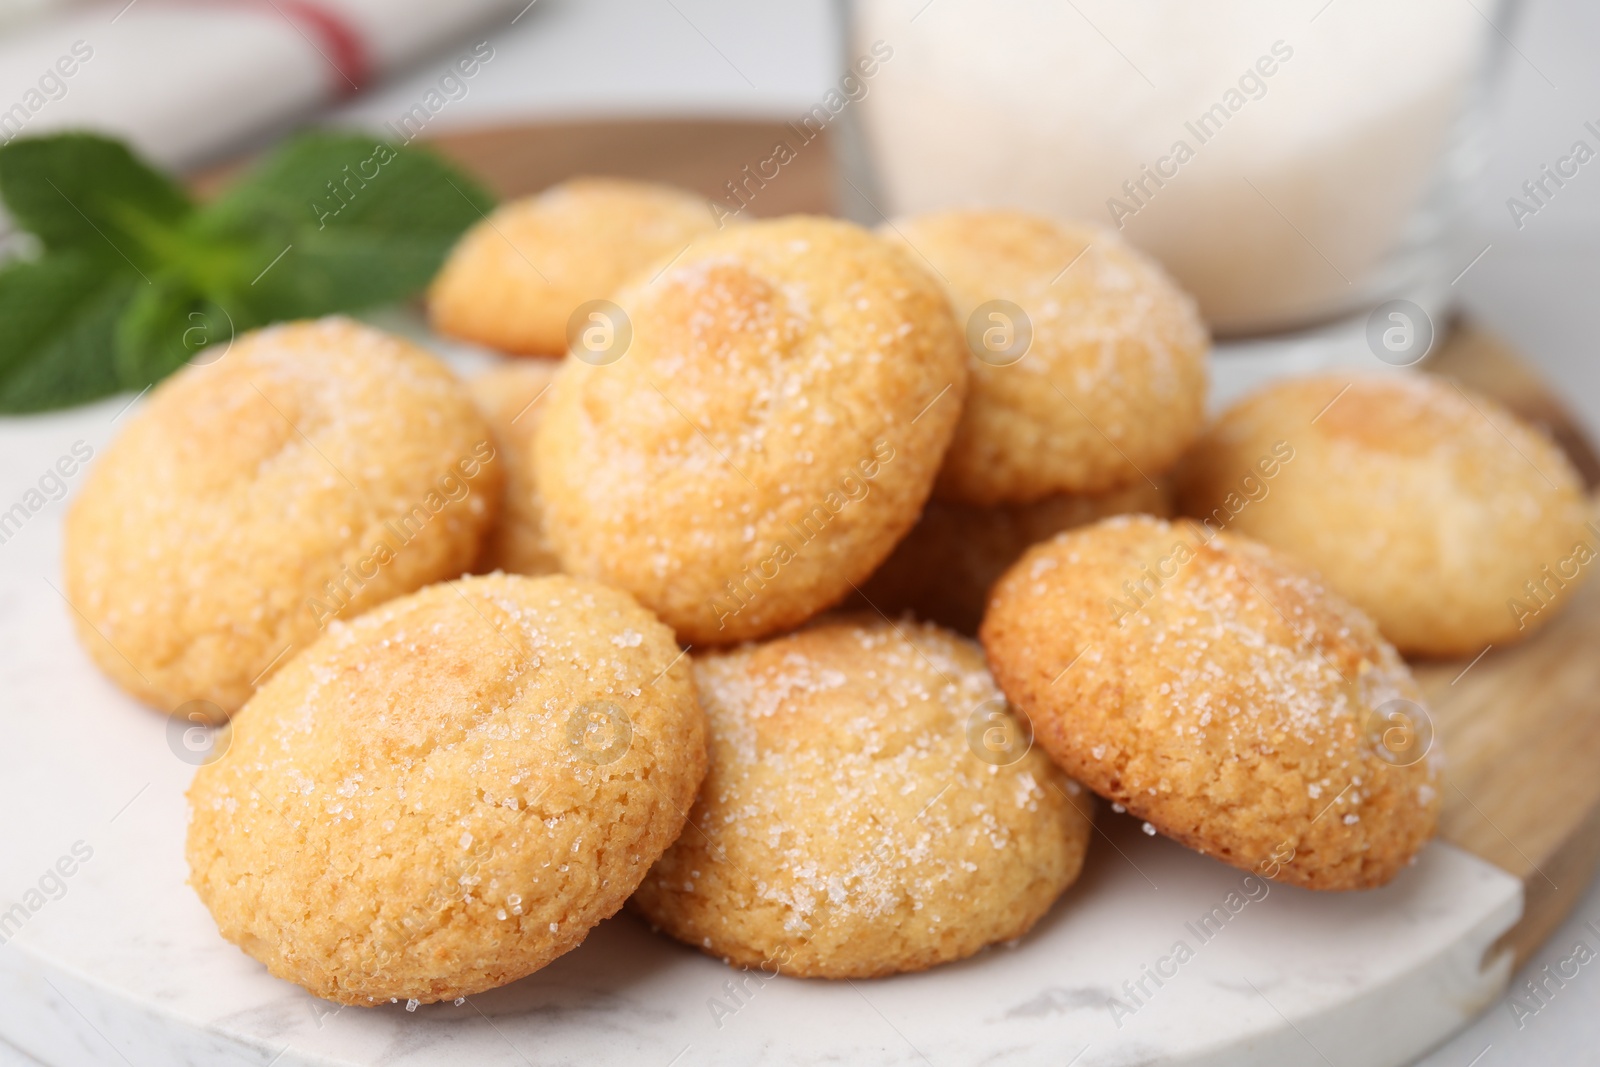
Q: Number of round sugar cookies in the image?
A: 10